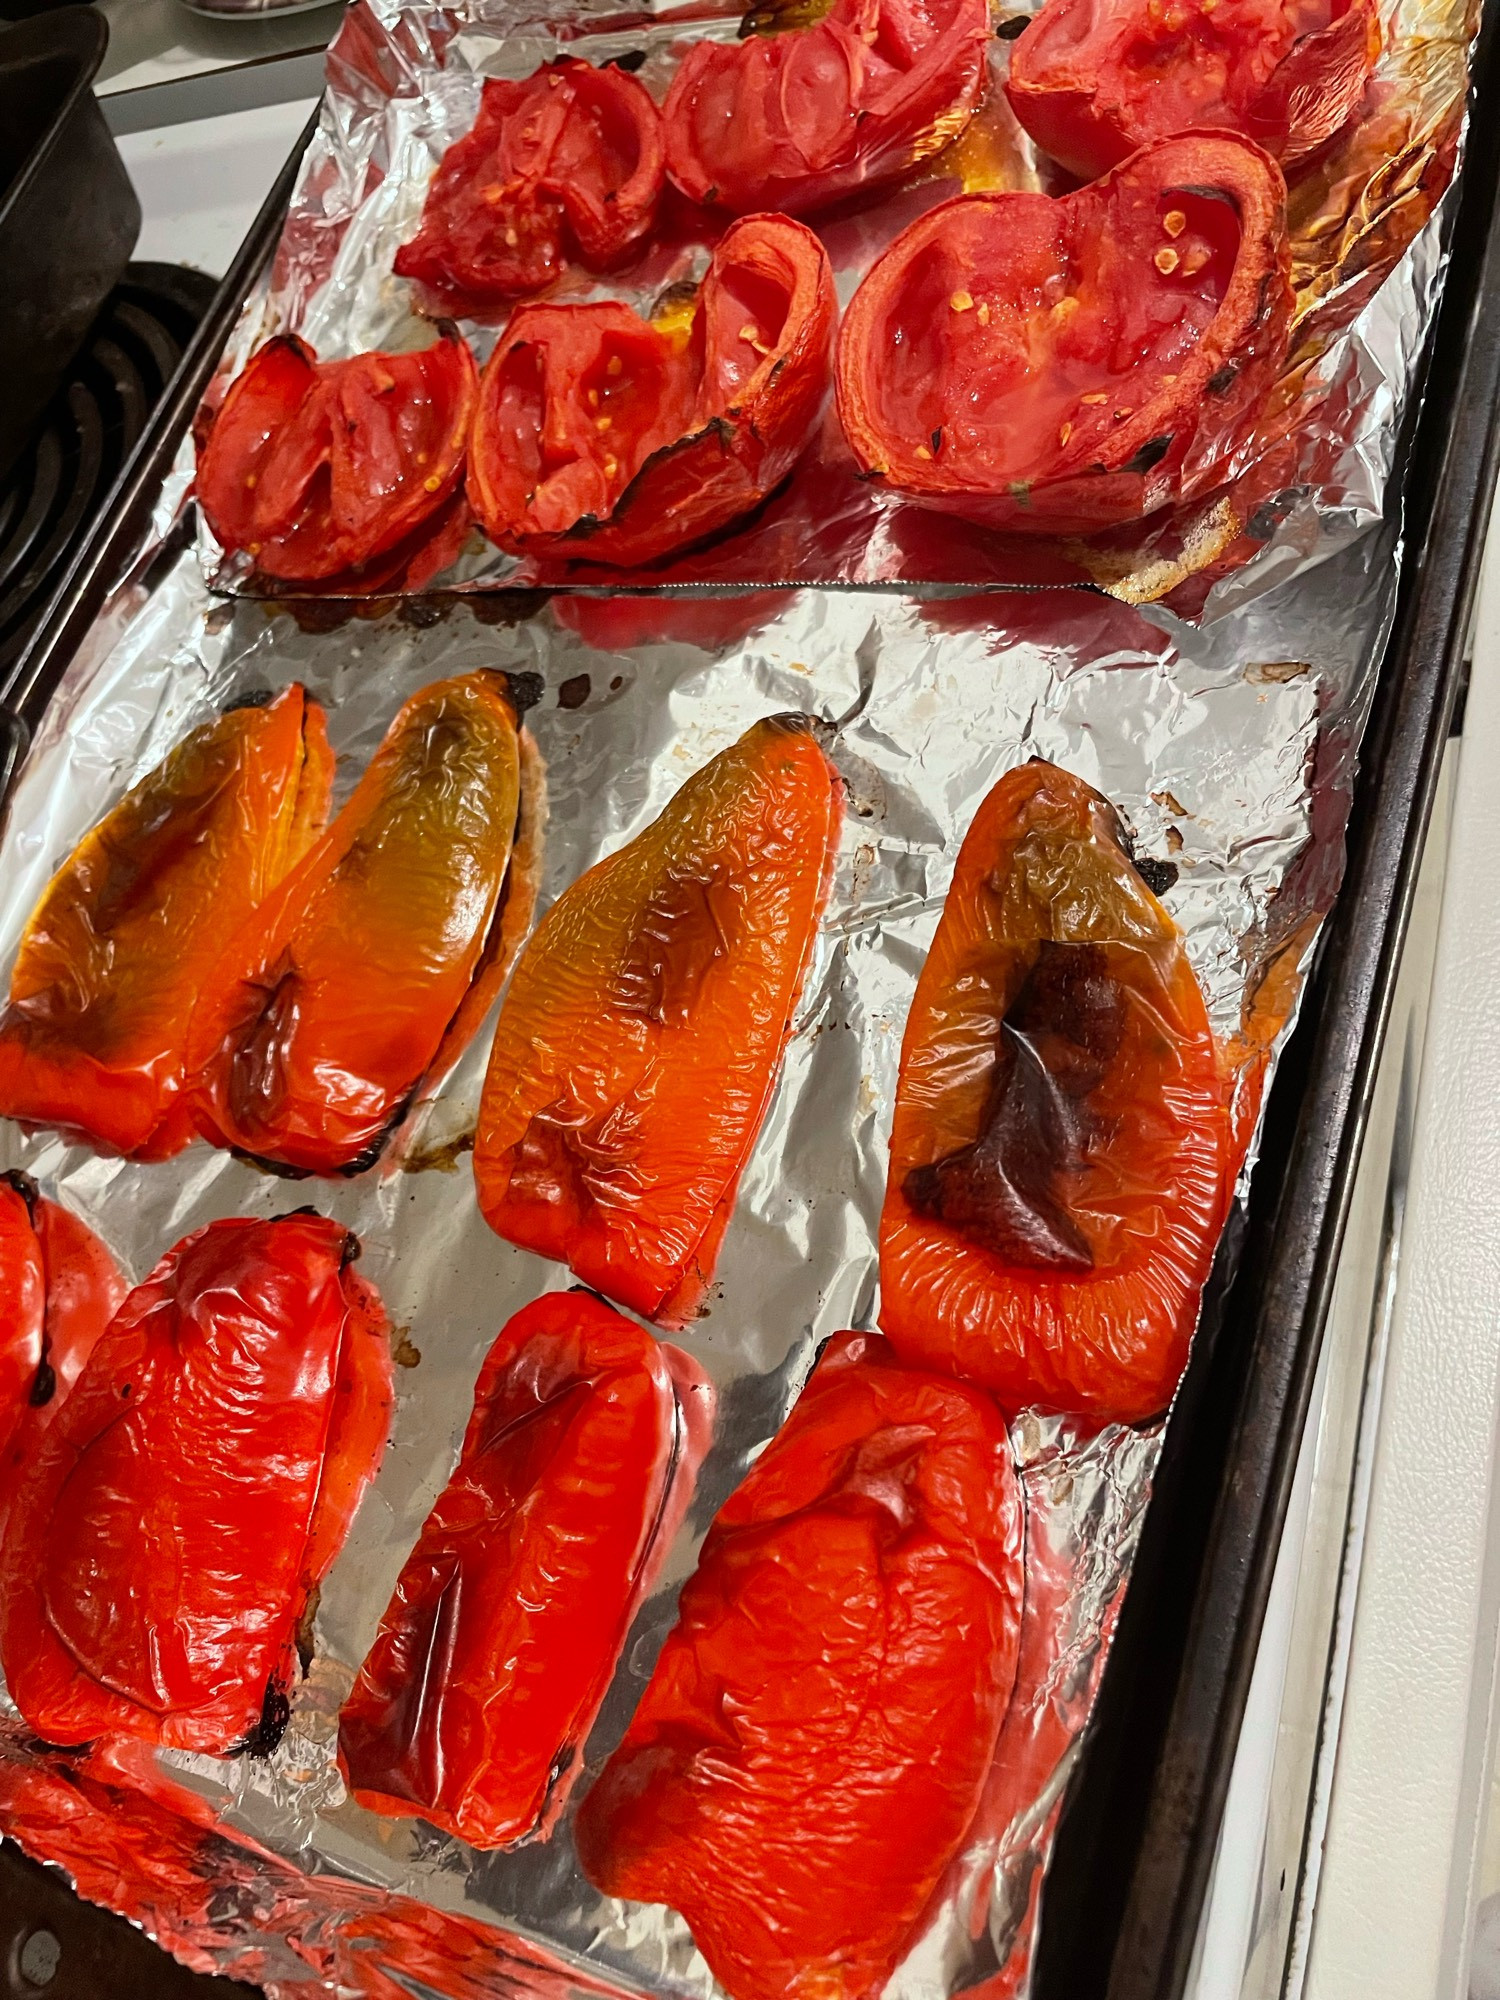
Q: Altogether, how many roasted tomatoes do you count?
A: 6